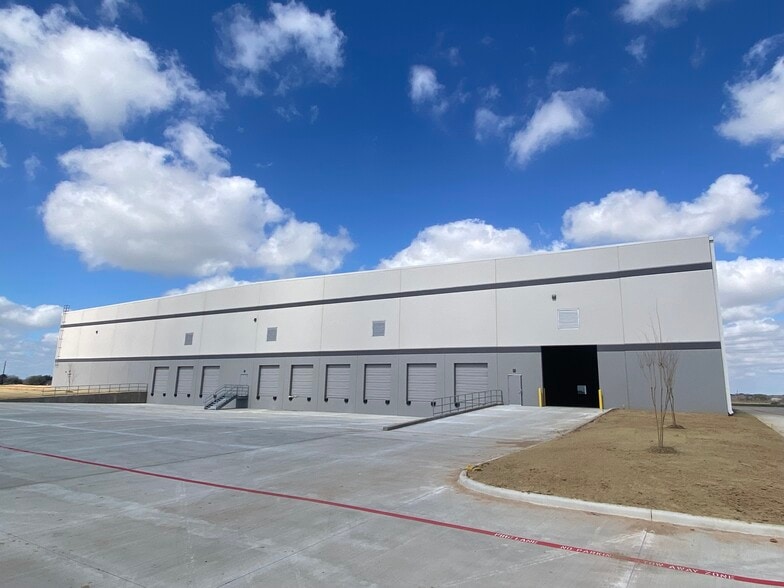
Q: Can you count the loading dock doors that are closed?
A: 9